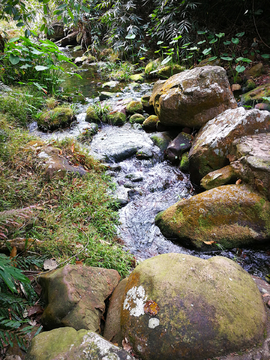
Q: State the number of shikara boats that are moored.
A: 0